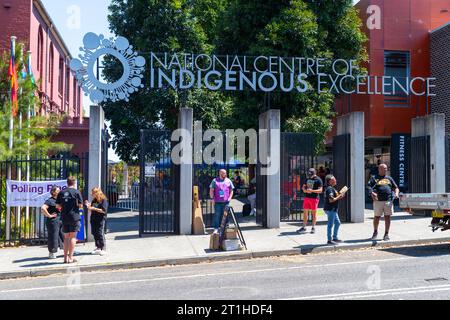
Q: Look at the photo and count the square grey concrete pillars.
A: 5